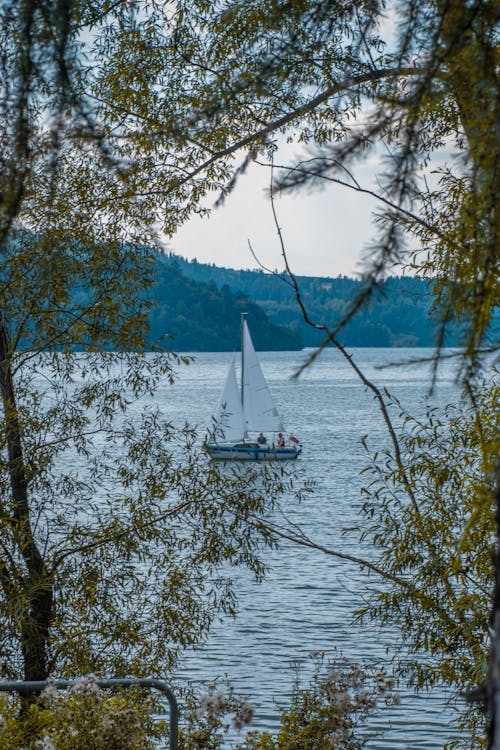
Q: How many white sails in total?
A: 2